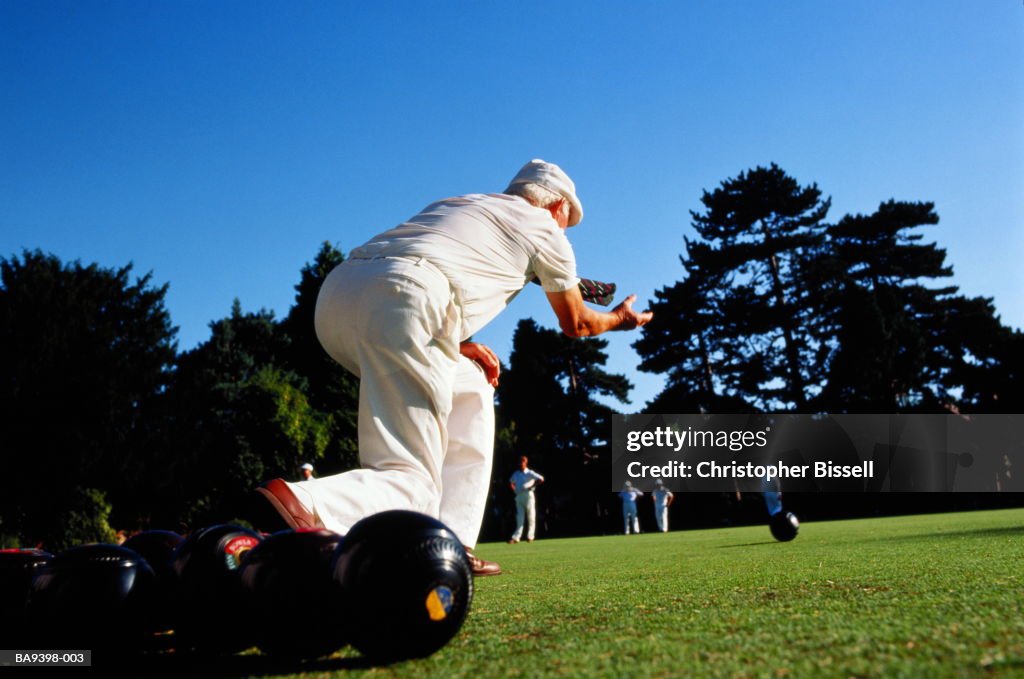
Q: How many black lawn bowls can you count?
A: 7